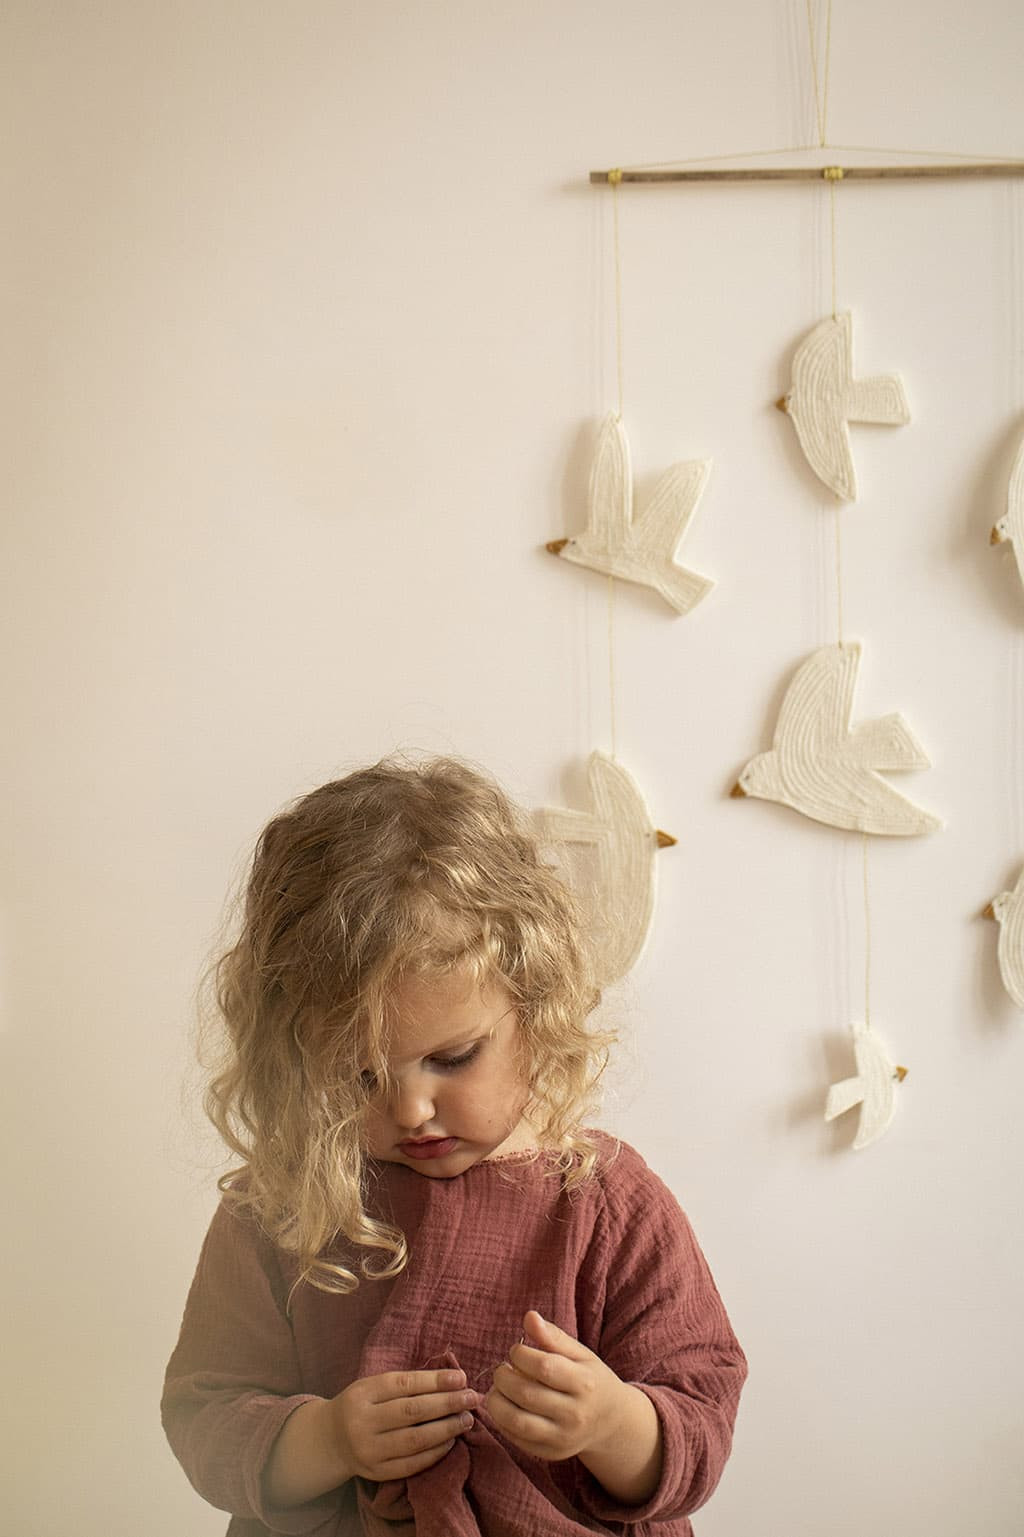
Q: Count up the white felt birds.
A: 7